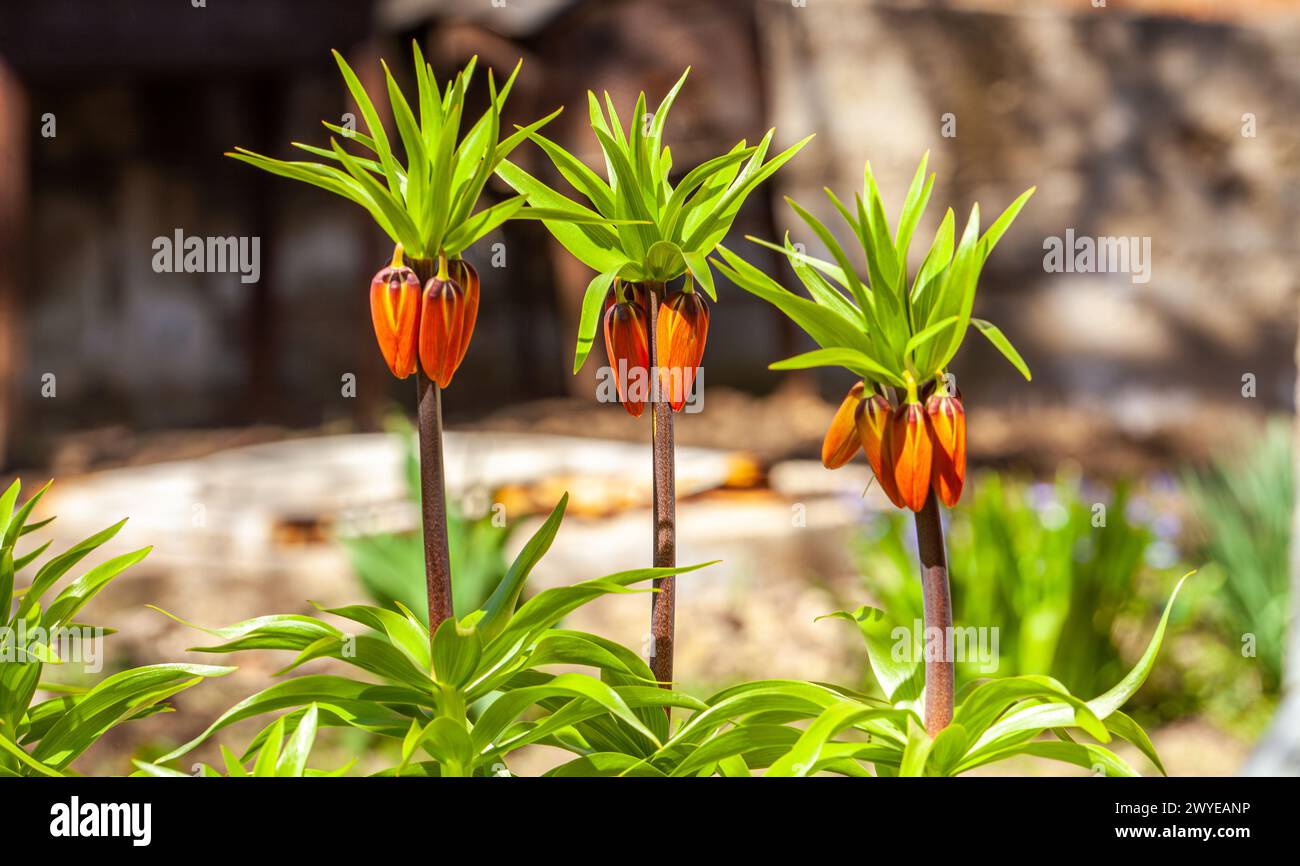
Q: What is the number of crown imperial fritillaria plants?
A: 3